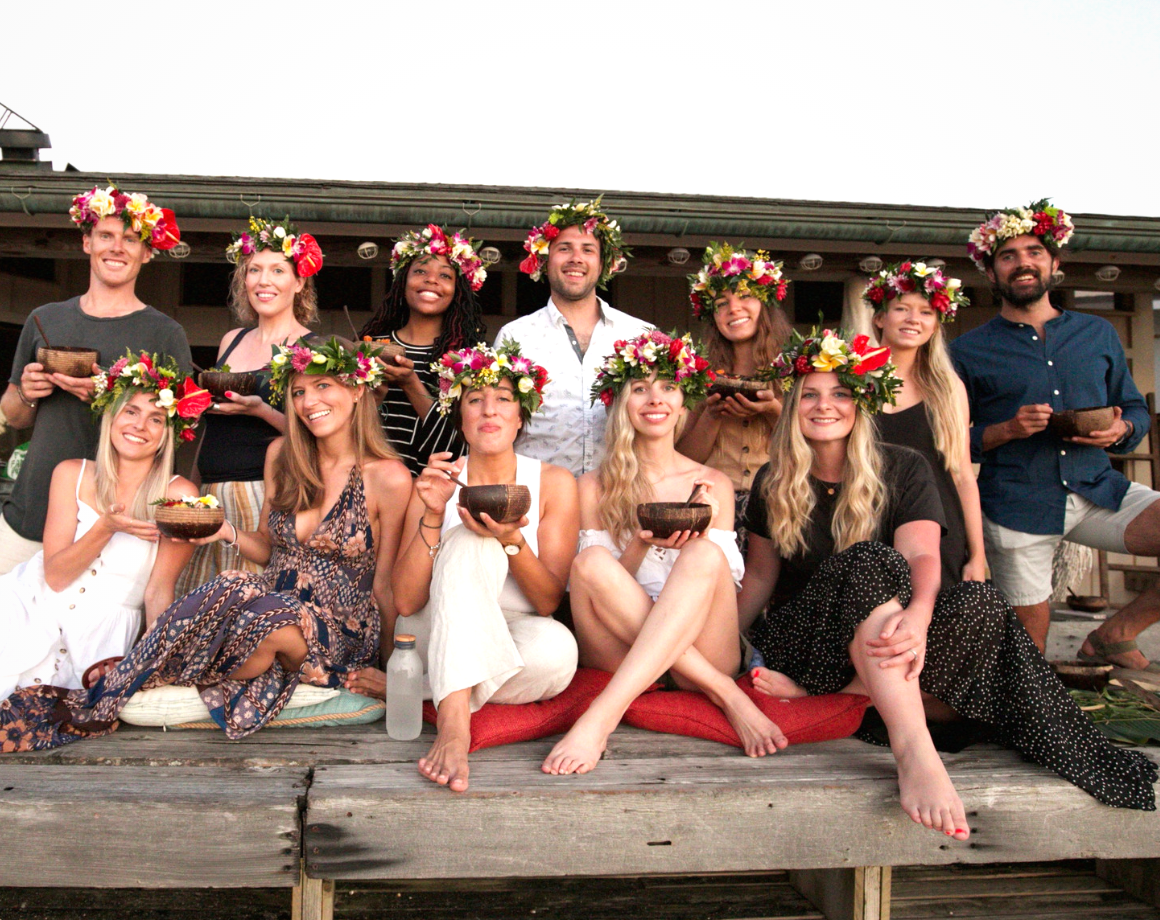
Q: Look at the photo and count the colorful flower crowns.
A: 12